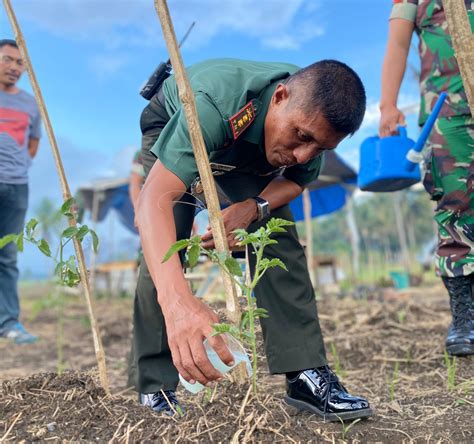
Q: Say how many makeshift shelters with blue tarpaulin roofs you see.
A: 2